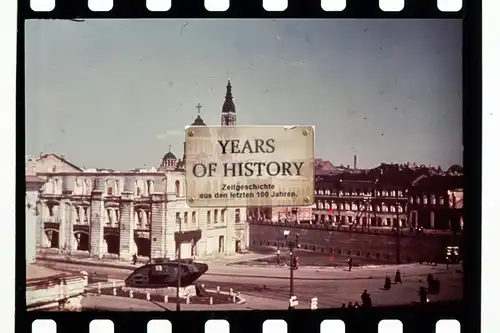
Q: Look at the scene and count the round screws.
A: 4